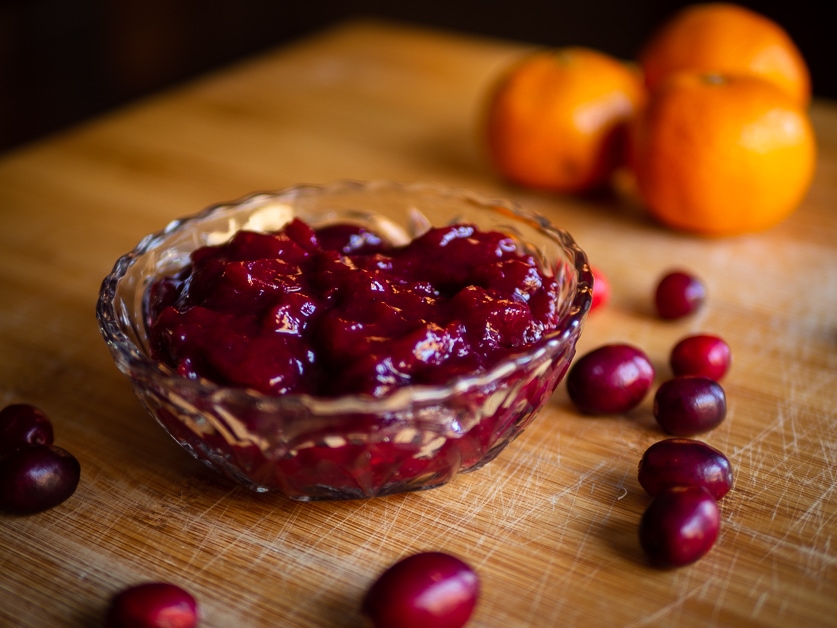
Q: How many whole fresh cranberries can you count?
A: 11